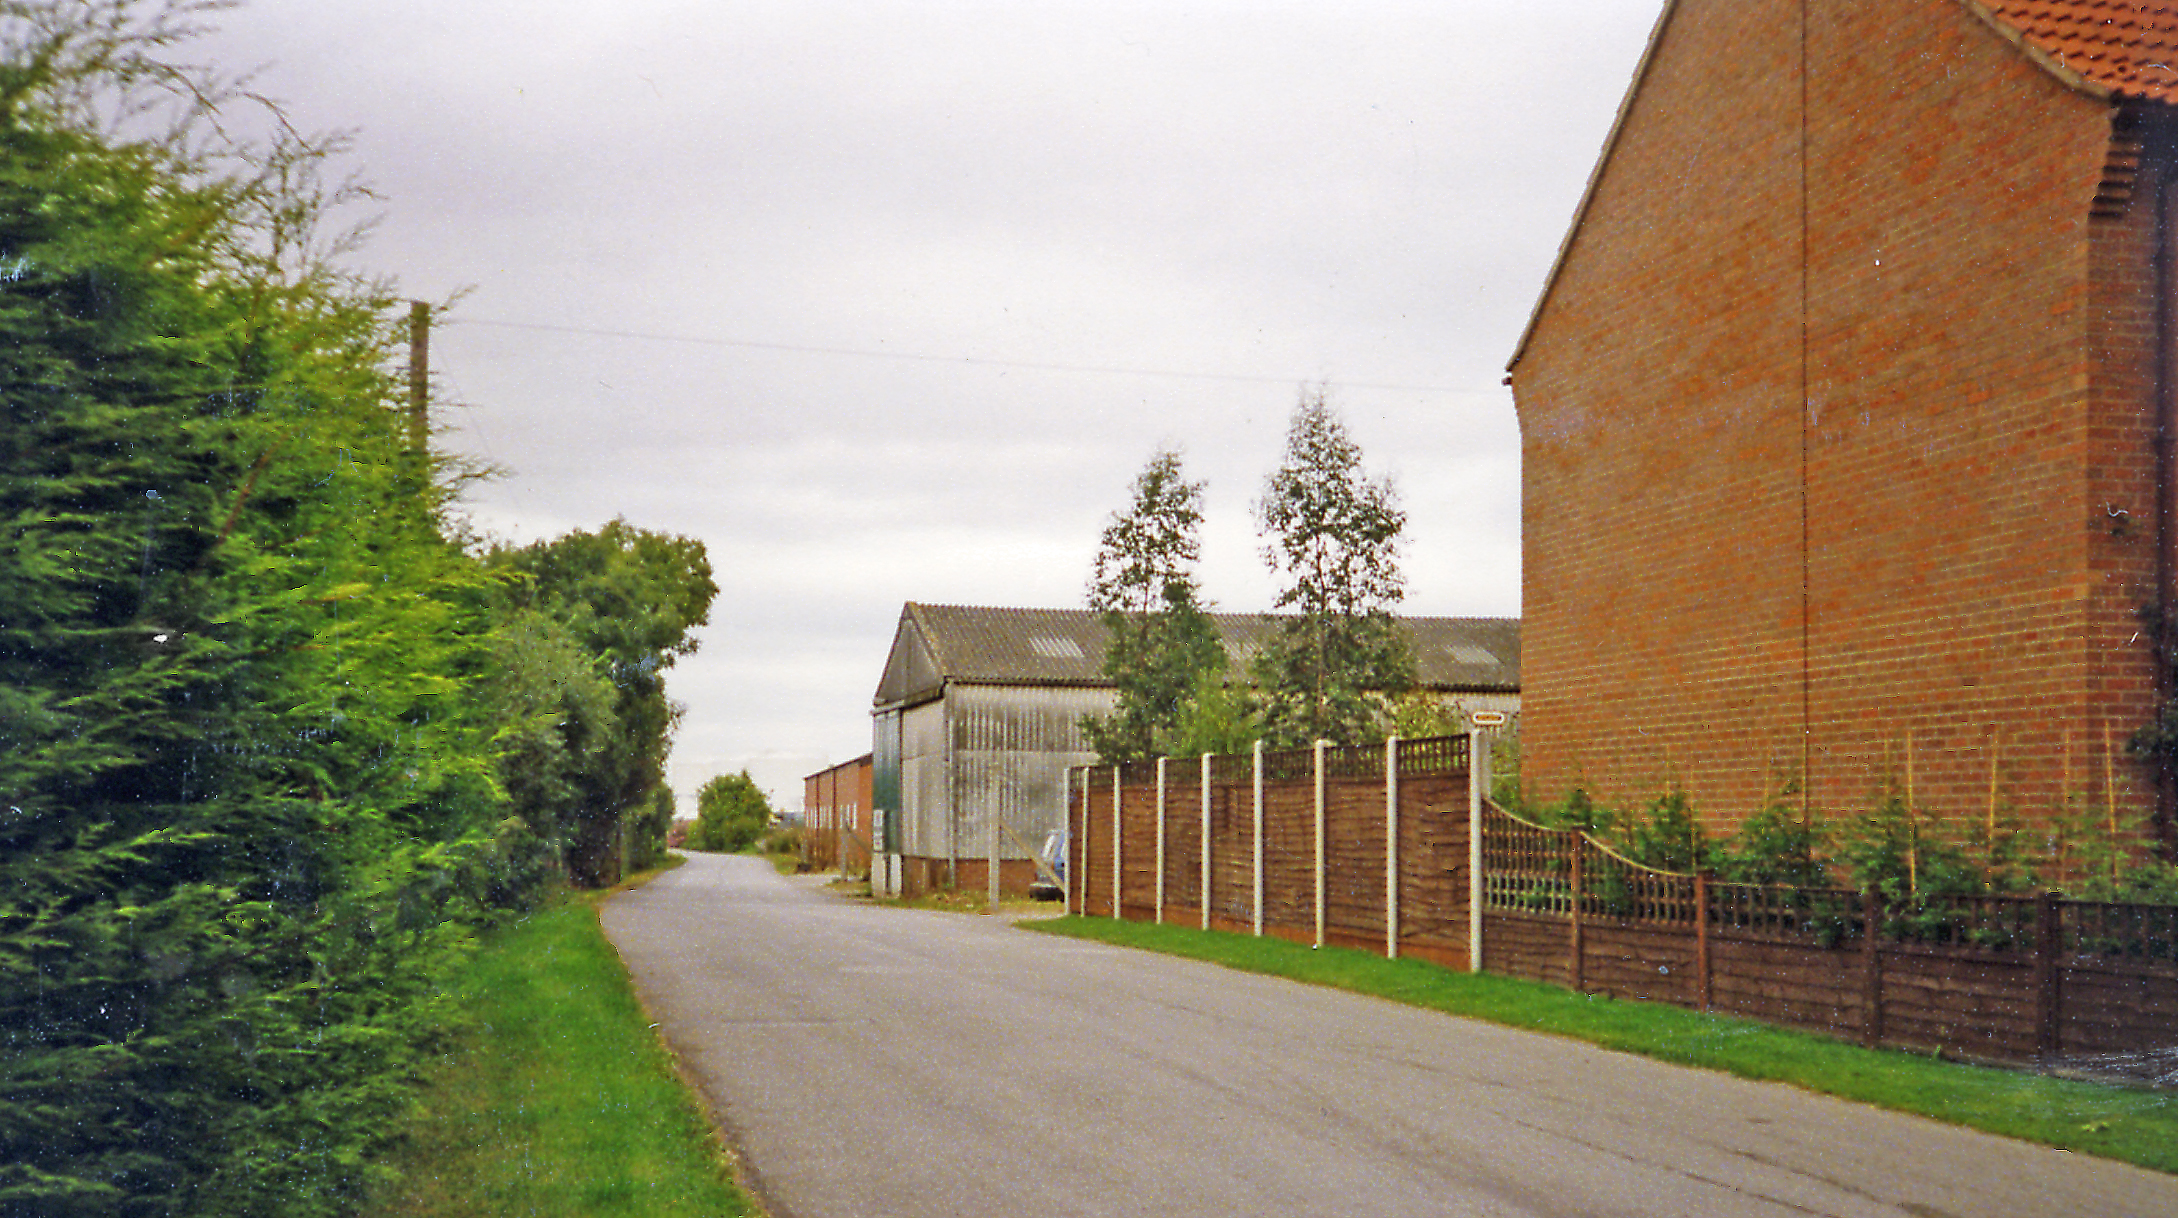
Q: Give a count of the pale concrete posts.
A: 9